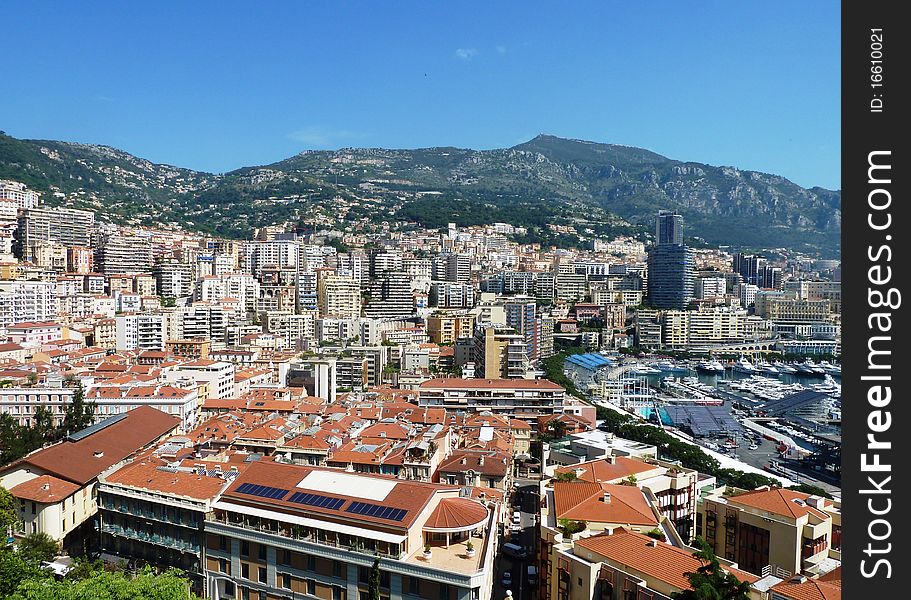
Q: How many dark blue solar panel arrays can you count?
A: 3